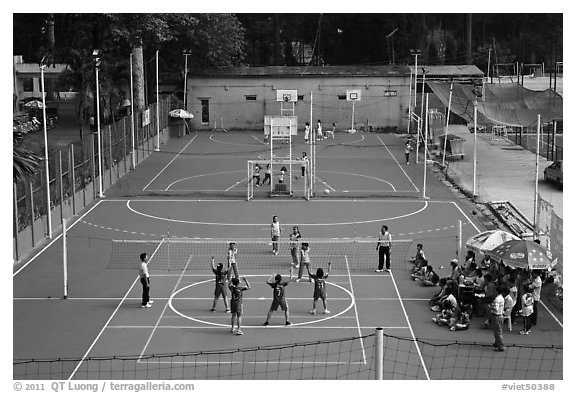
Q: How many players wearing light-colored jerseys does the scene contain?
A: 4